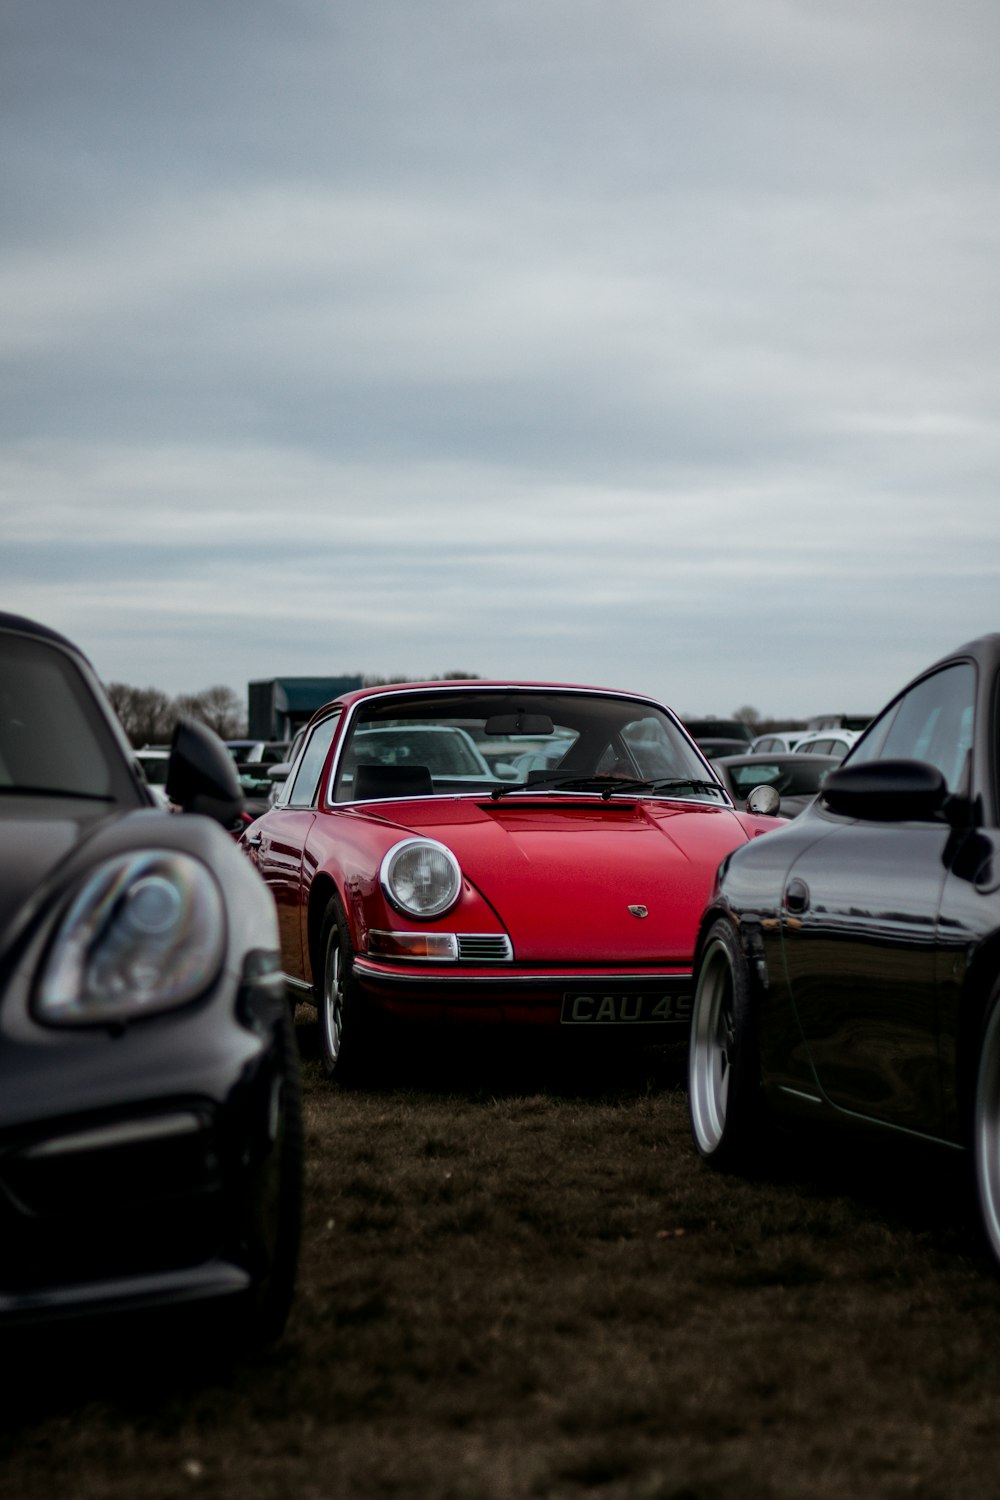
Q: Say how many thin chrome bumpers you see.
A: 1